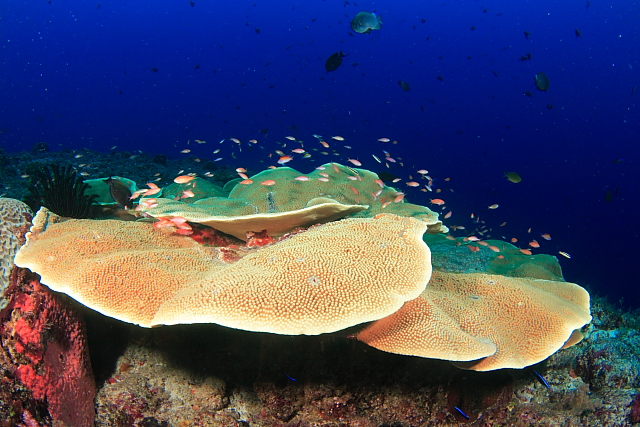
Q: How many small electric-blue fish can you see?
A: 3